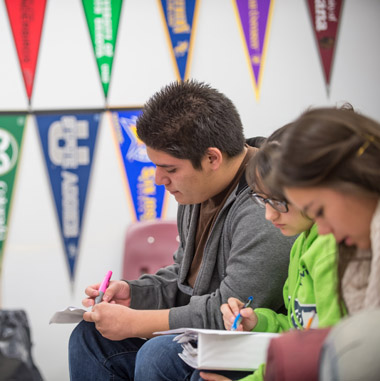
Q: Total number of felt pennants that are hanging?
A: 8